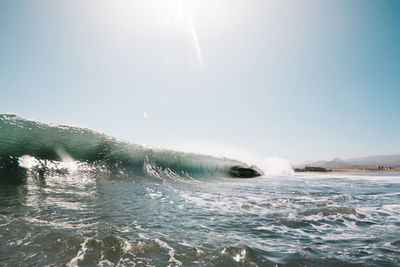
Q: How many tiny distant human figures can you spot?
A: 3